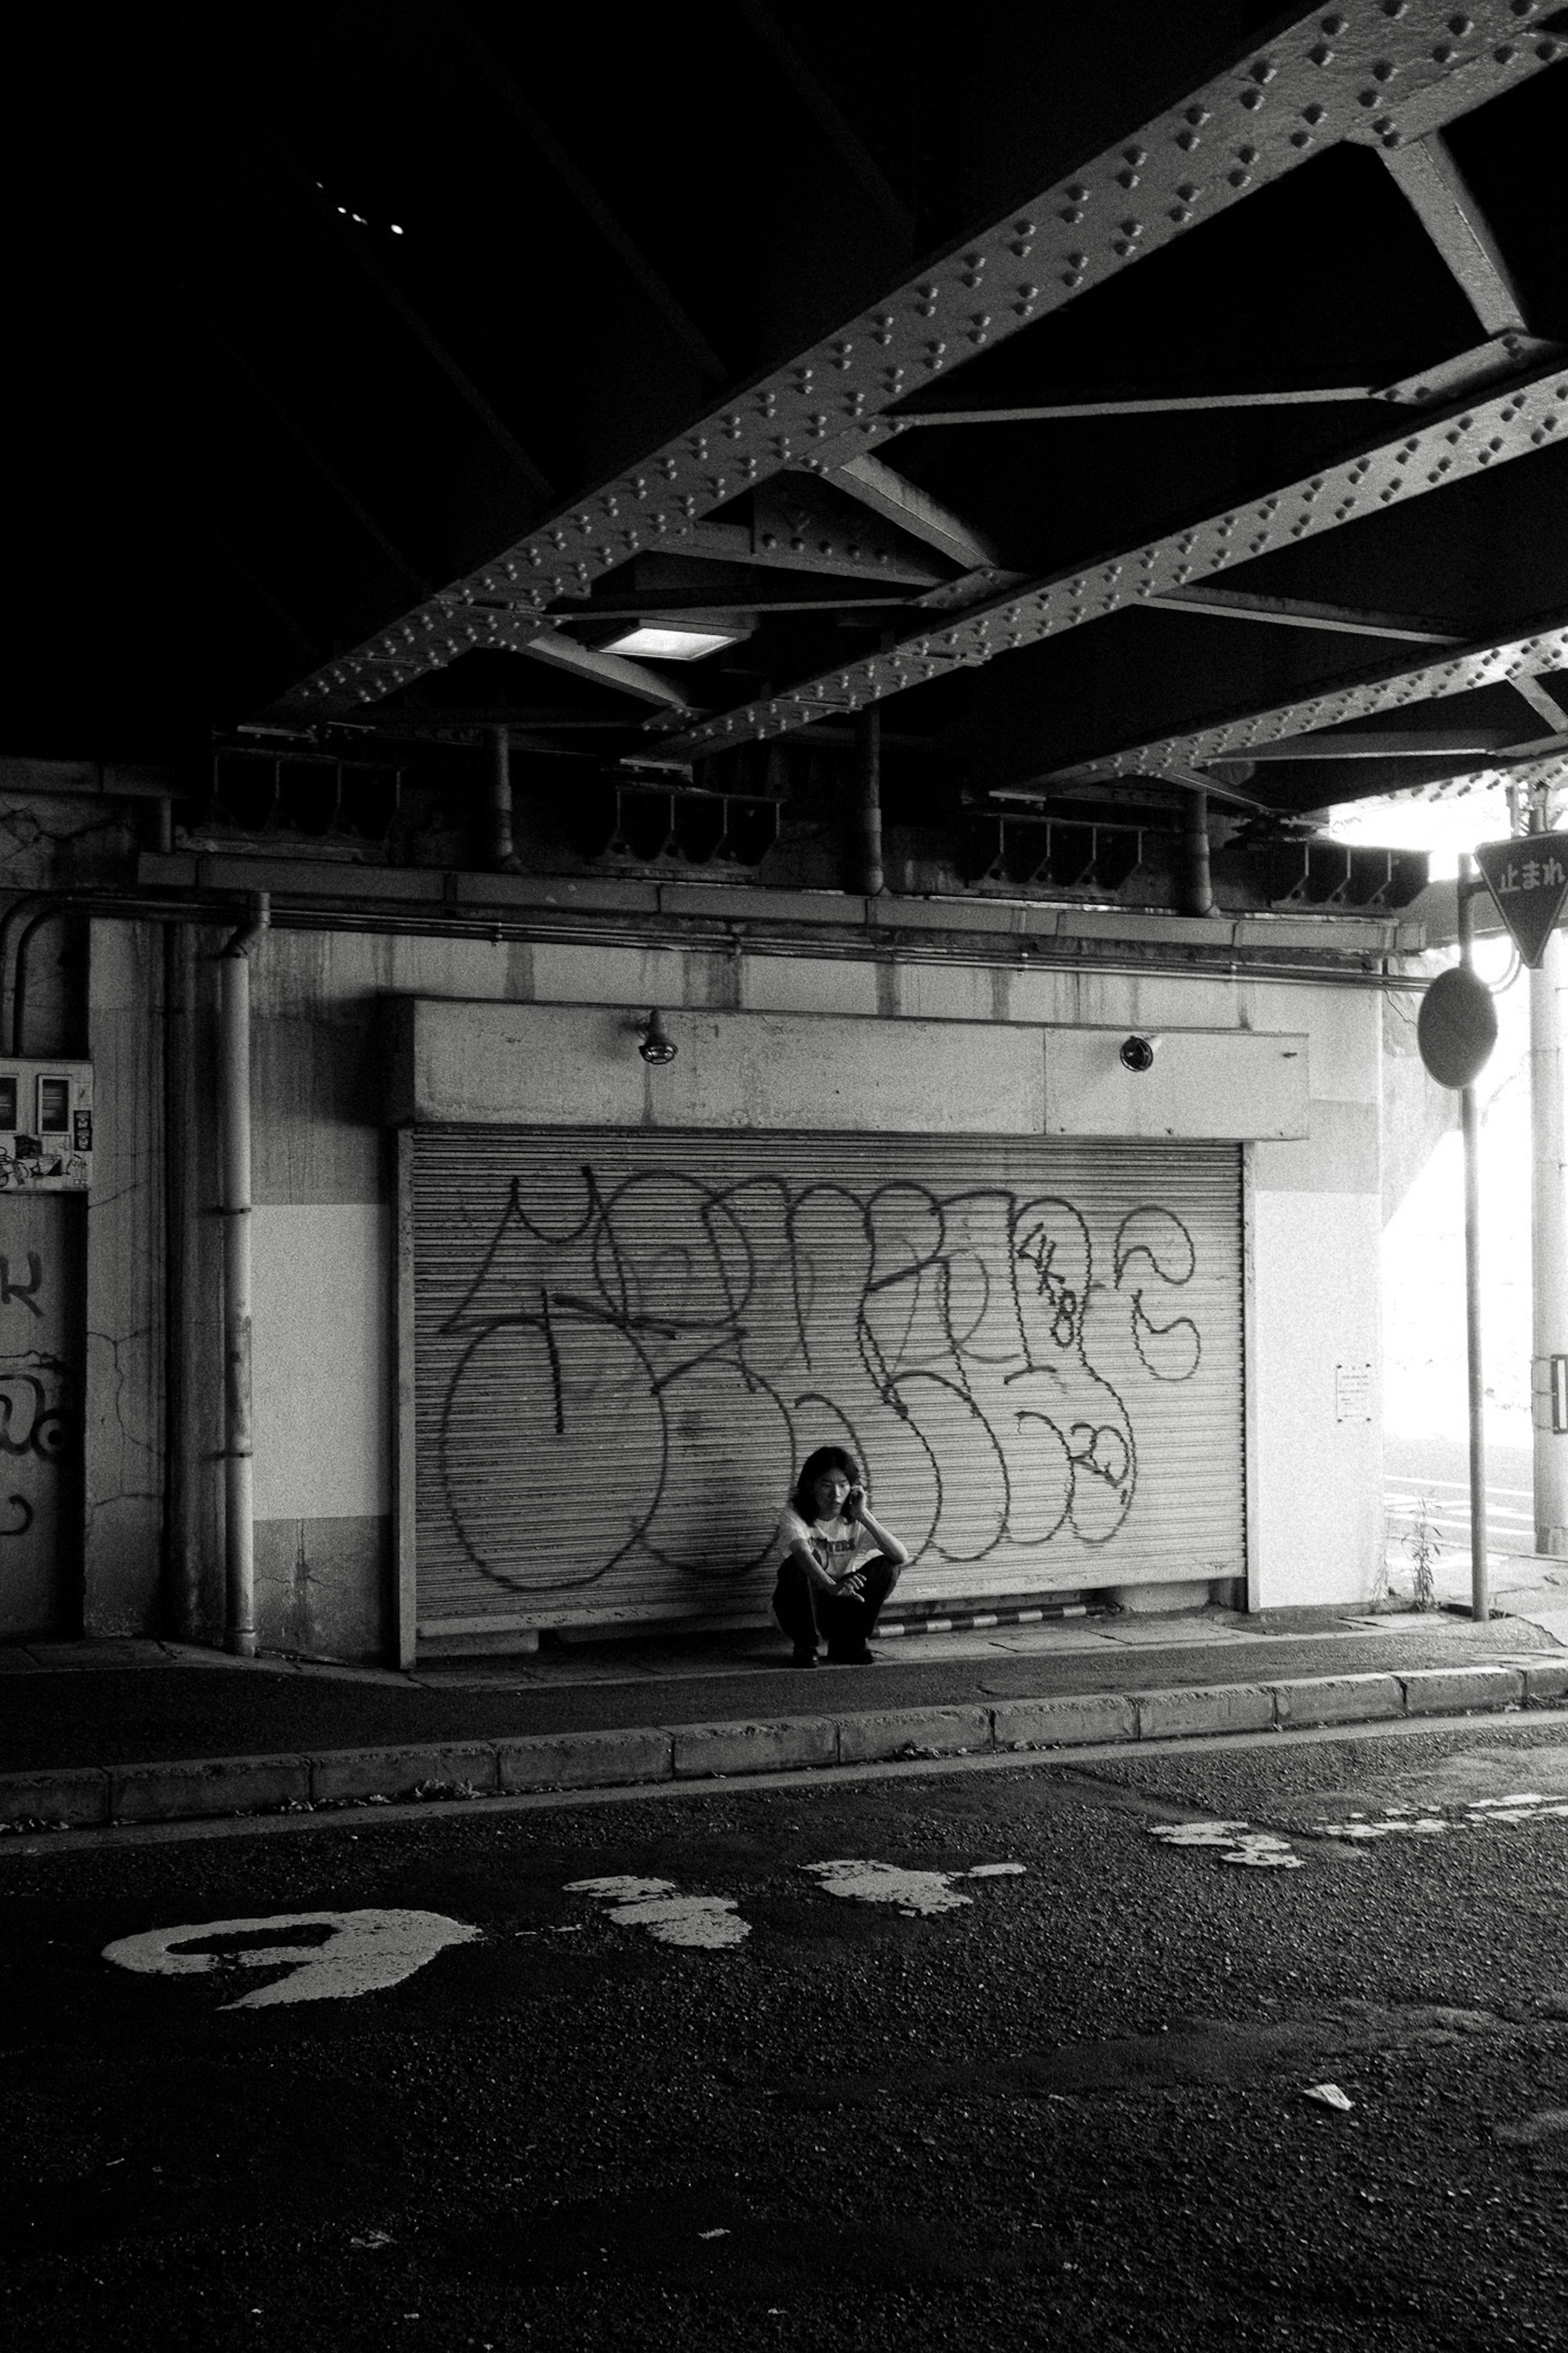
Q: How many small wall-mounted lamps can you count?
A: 2